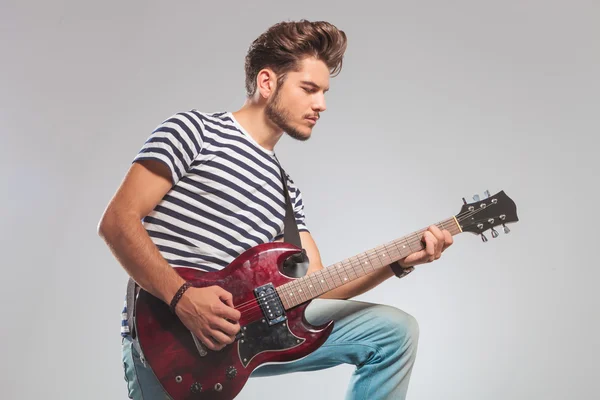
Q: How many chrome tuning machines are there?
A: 6